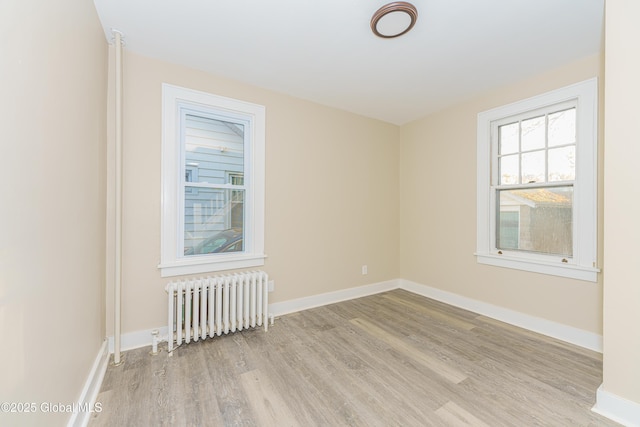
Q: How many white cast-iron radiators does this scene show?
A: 1